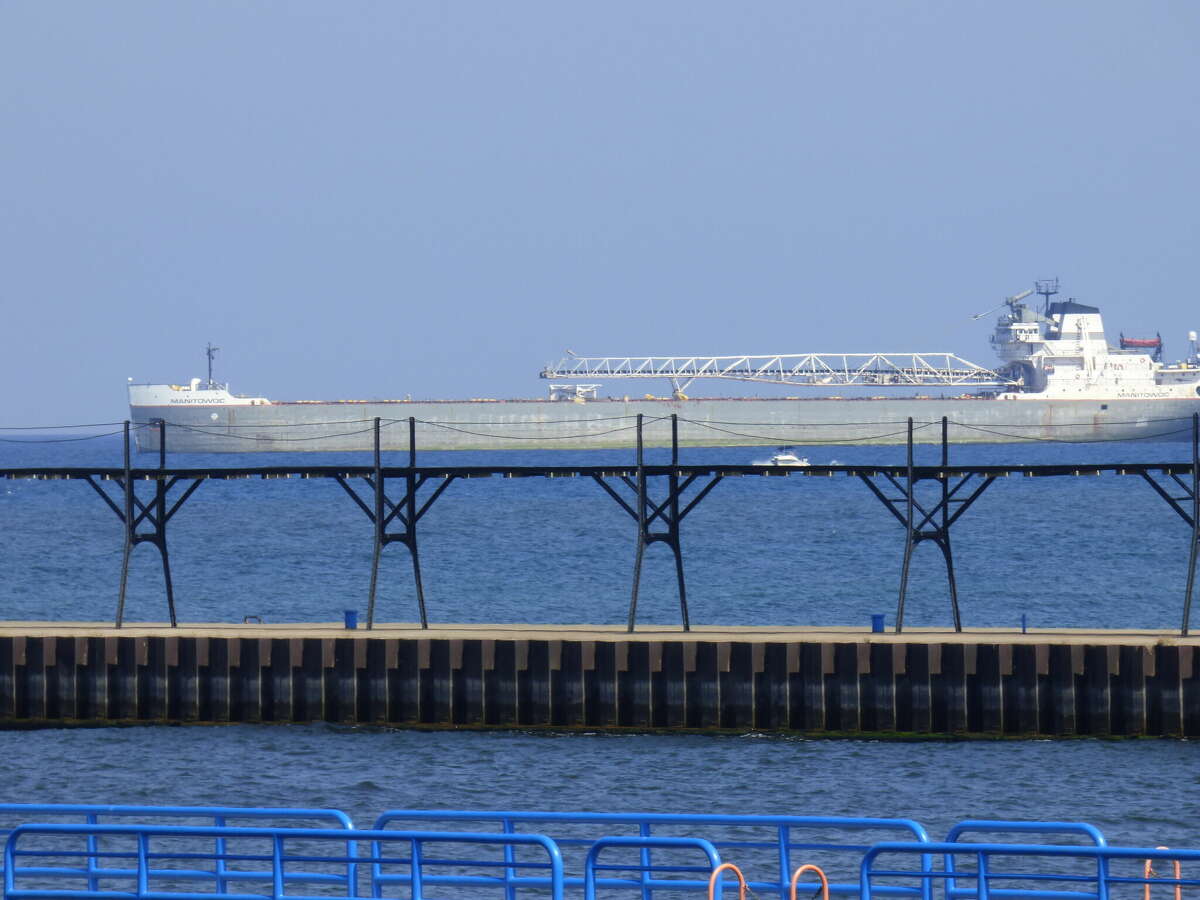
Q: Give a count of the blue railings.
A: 6